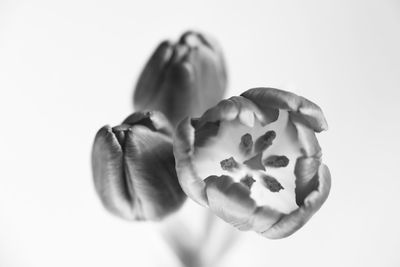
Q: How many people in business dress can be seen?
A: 0